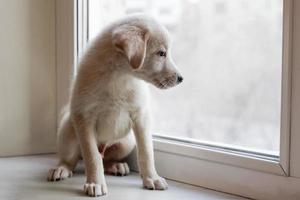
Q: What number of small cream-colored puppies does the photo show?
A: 1